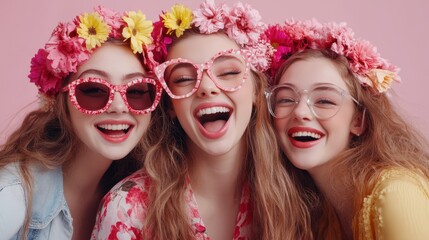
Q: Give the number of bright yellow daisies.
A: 3